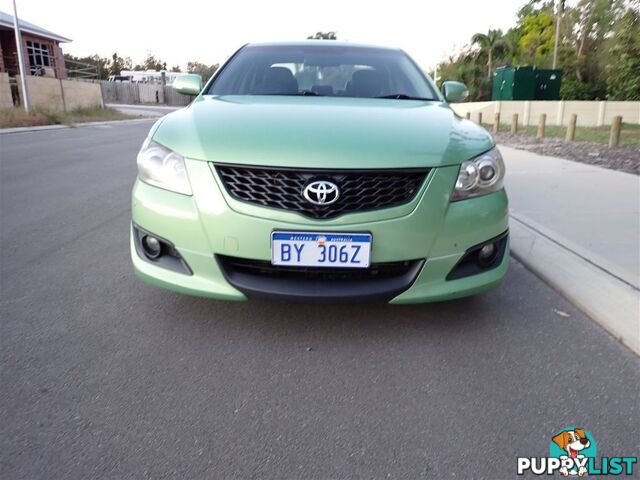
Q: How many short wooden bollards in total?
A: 7